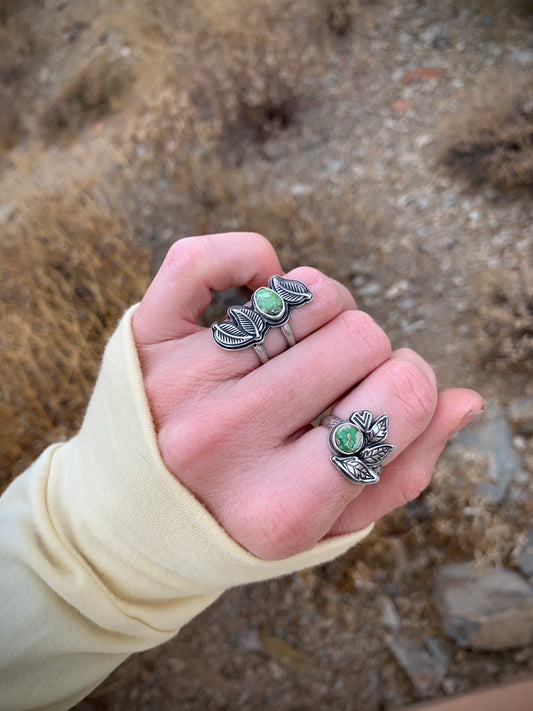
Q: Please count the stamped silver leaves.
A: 6